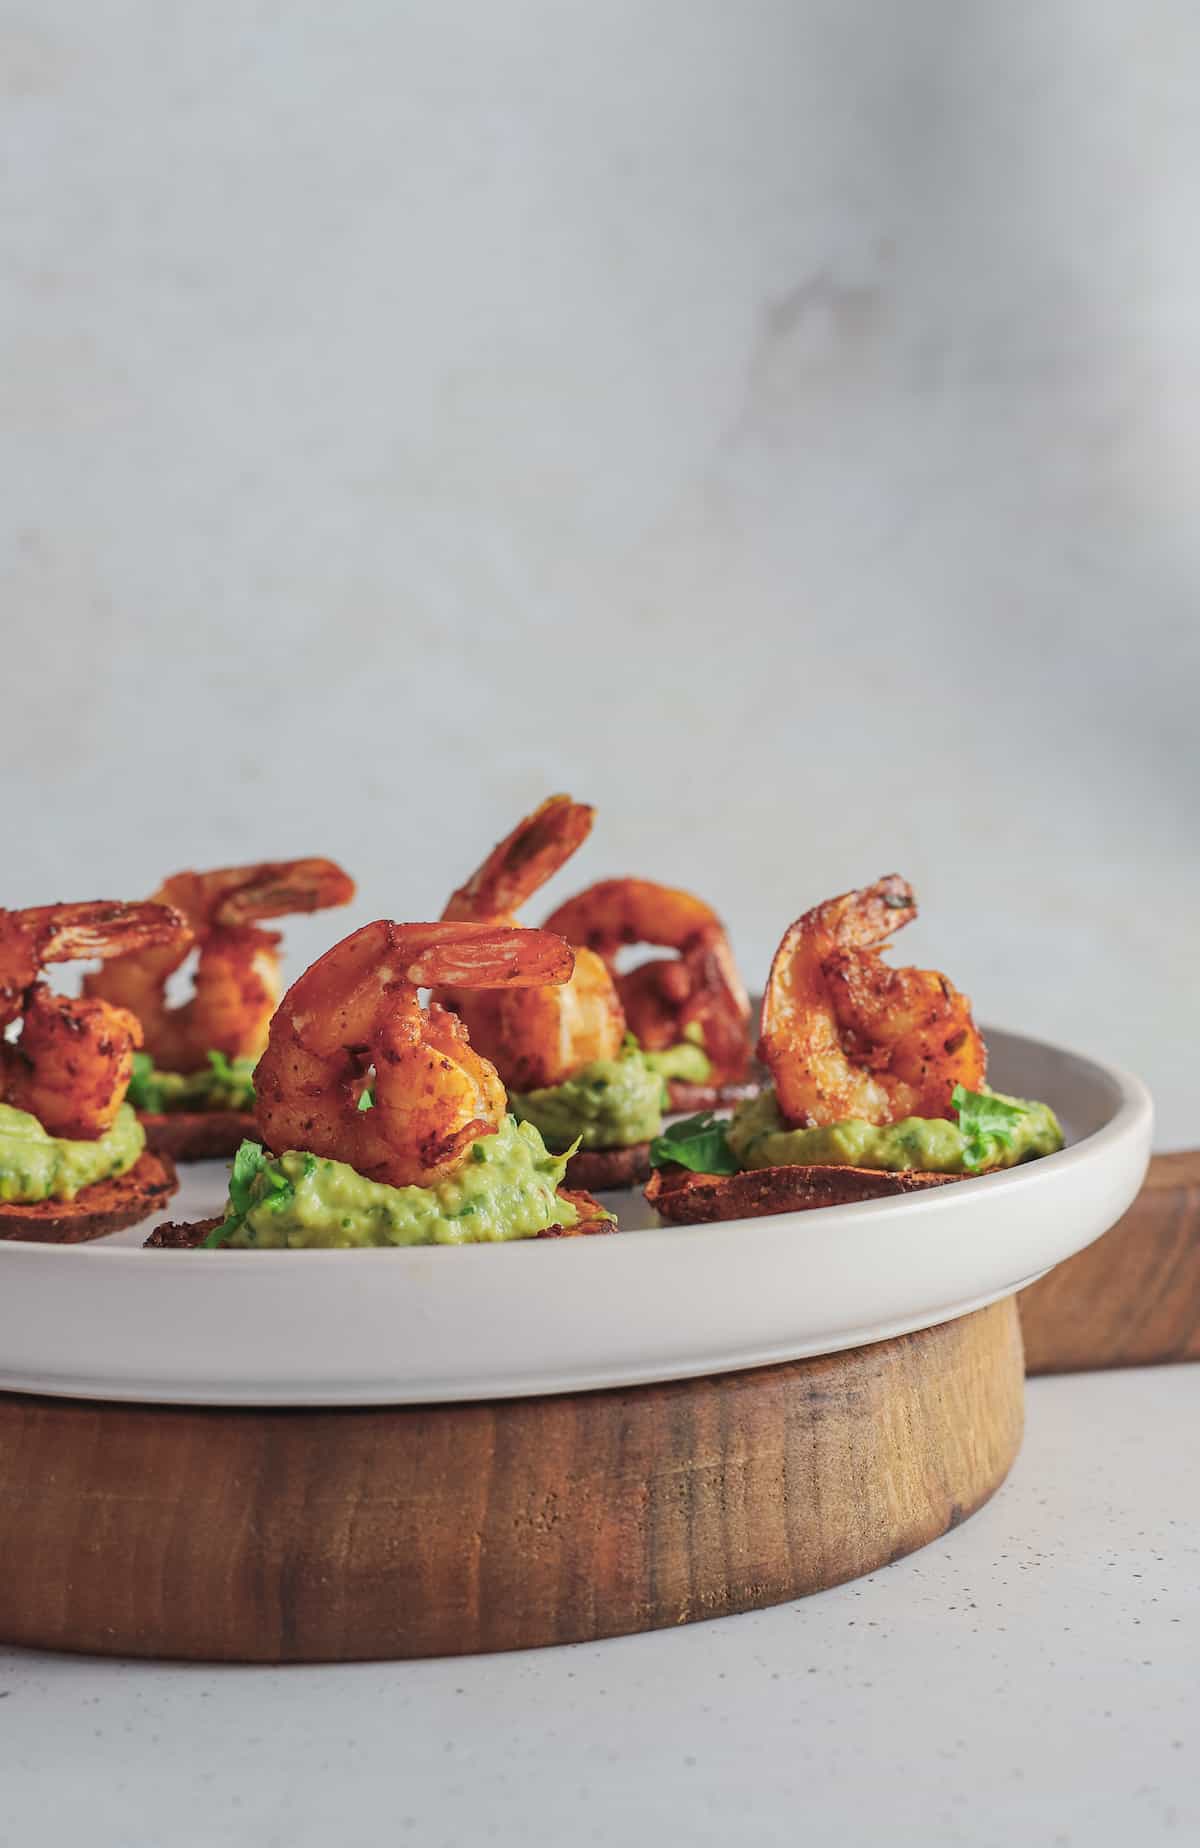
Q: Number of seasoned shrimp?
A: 6